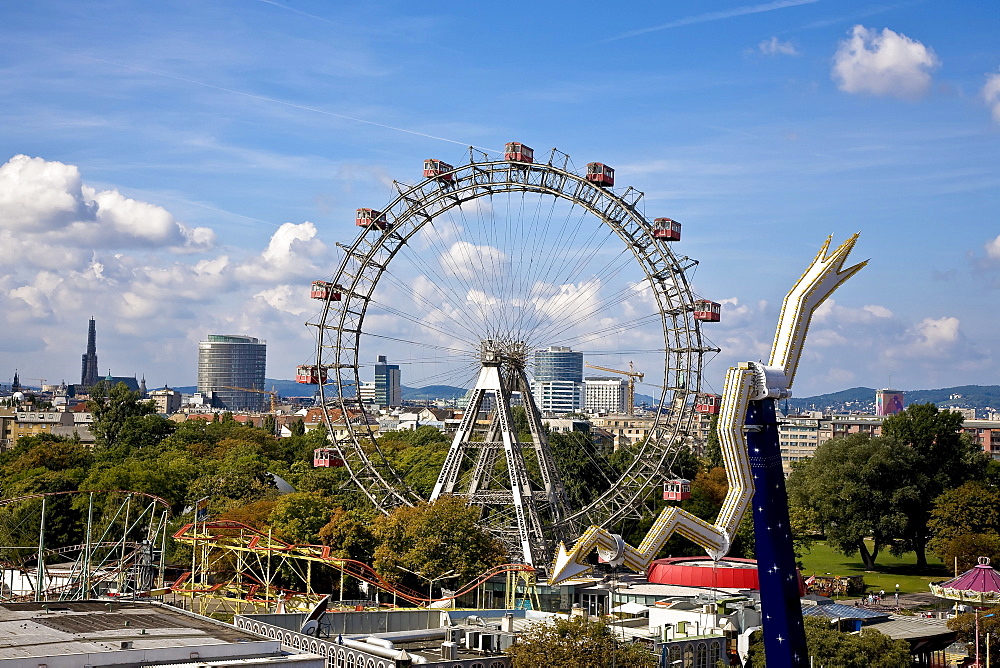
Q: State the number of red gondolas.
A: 11